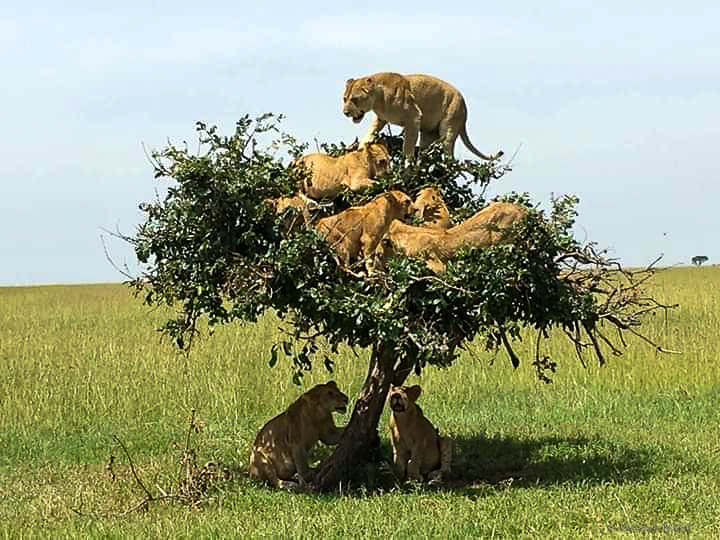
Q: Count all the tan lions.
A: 8